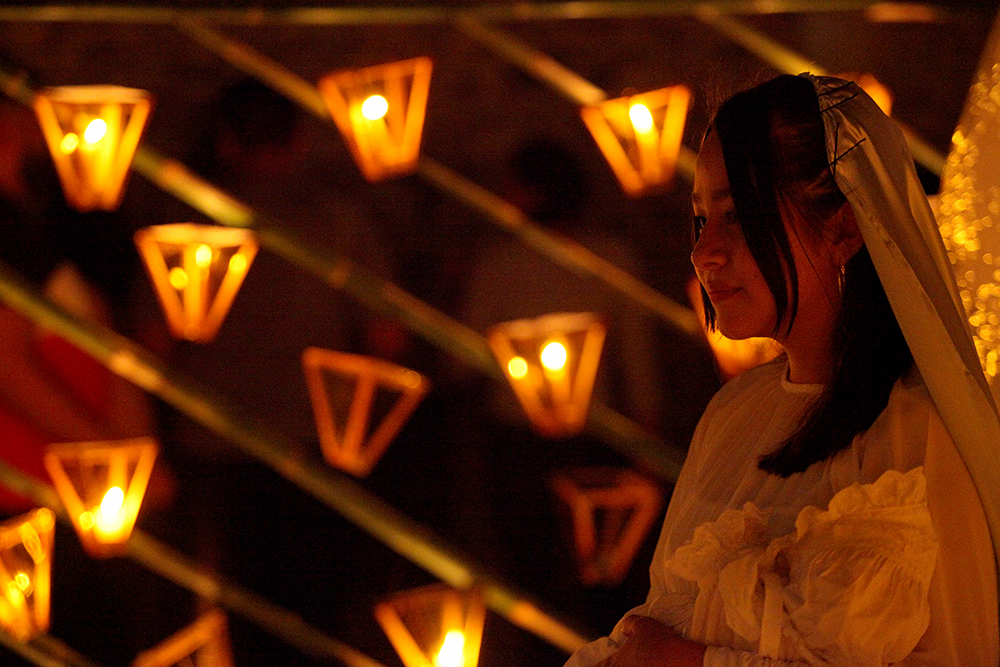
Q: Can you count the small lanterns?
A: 13